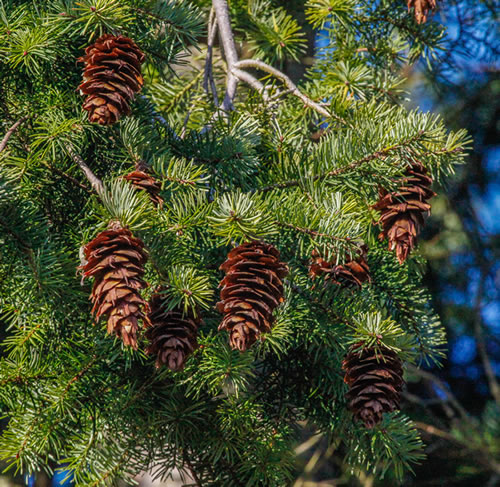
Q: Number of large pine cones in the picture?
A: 6